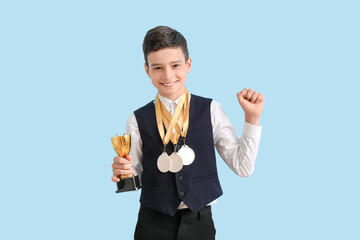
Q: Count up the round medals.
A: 3